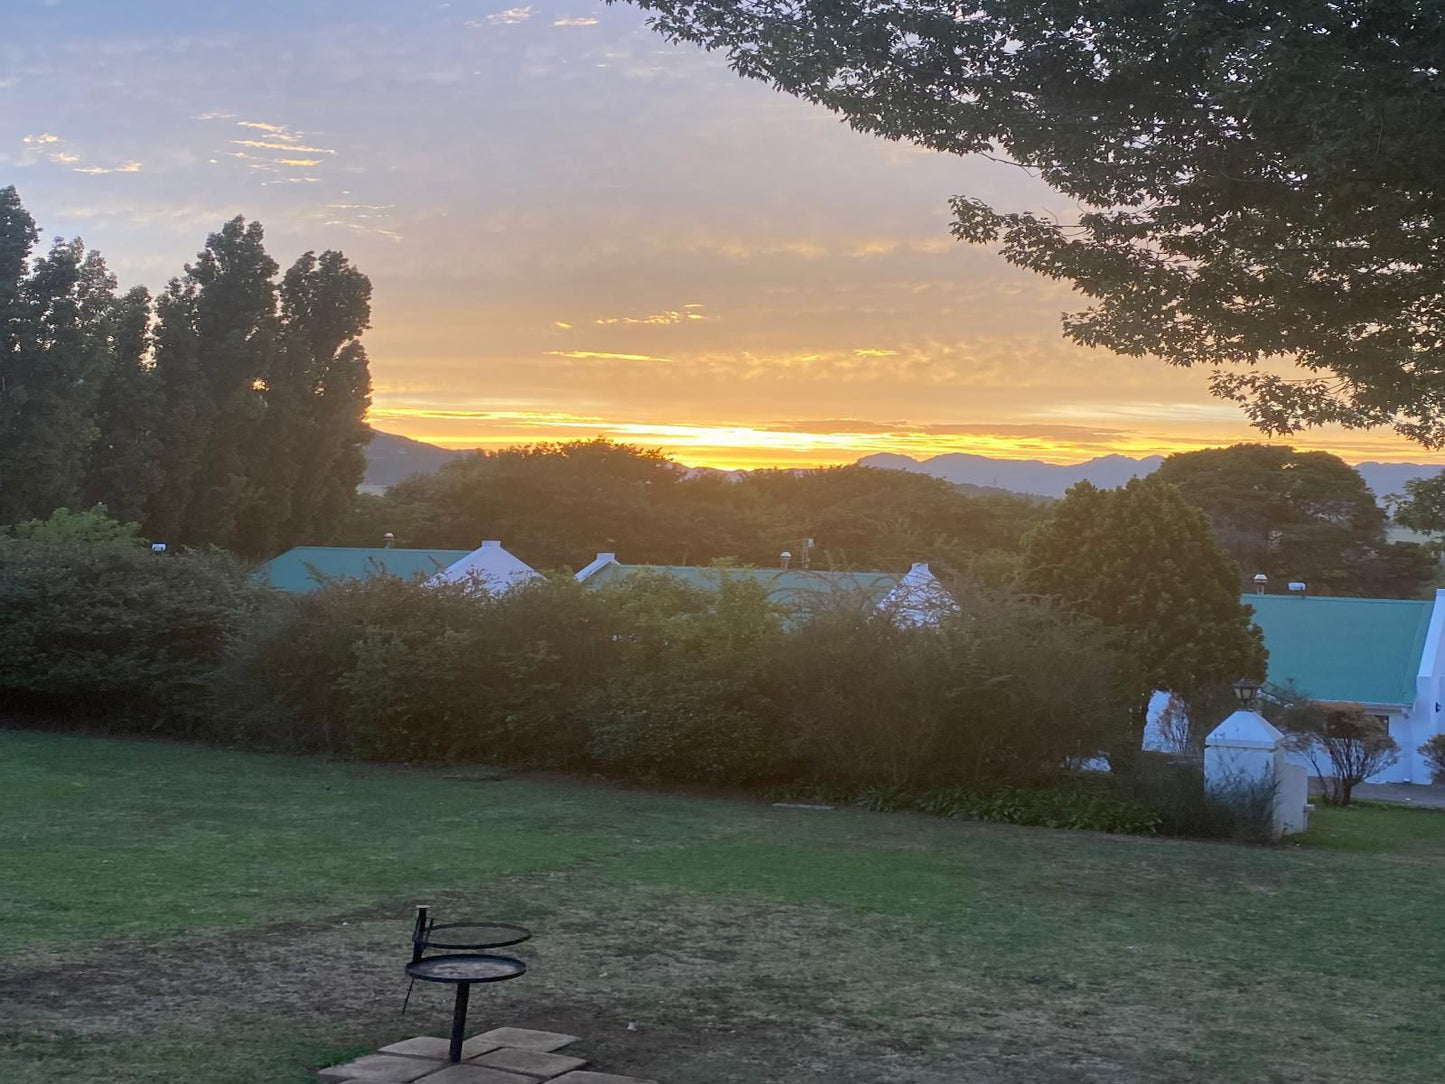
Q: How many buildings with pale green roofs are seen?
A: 3